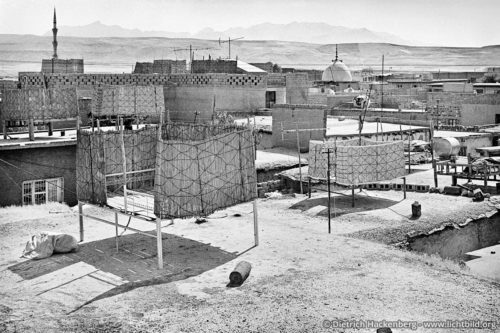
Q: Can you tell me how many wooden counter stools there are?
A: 0